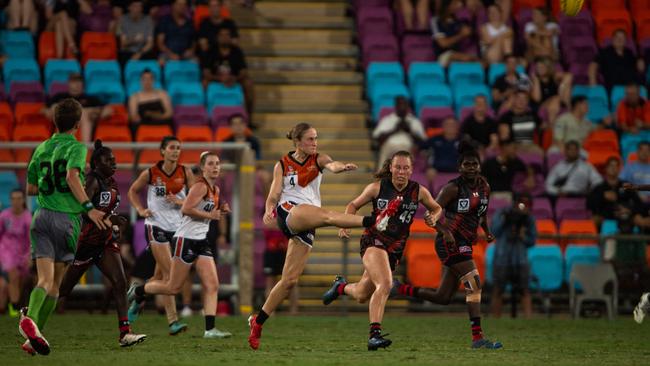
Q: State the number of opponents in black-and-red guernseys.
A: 3